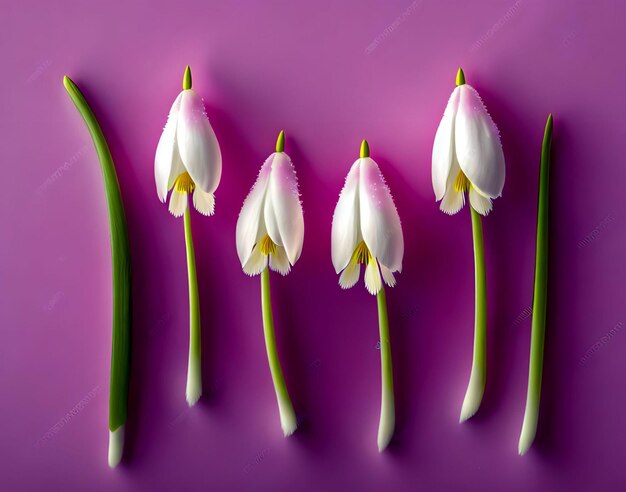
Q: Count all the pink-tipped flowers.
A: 4